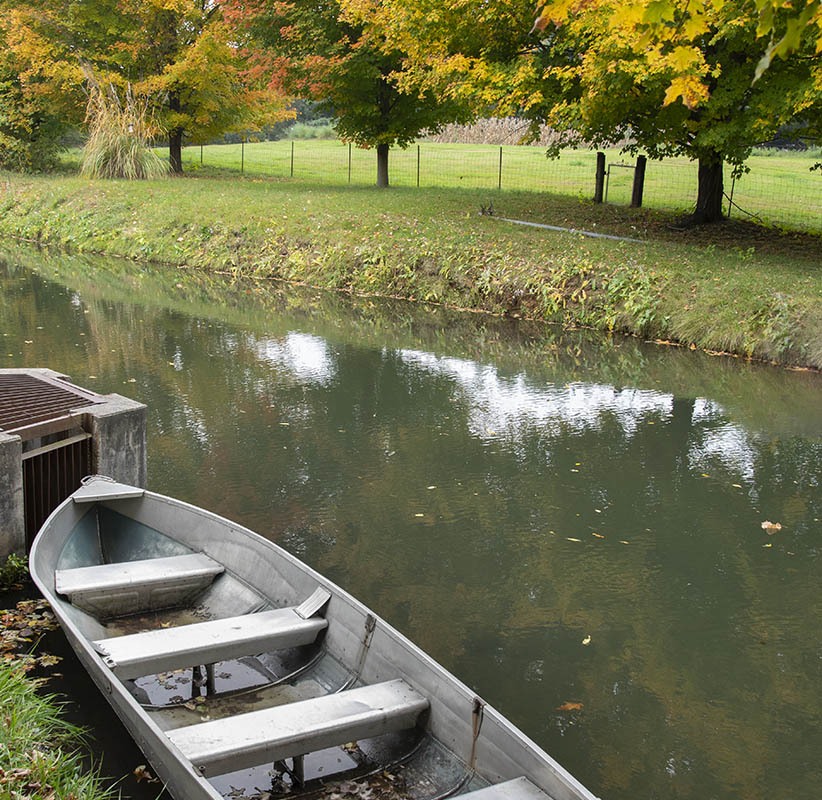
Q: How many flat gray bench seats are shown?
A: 4